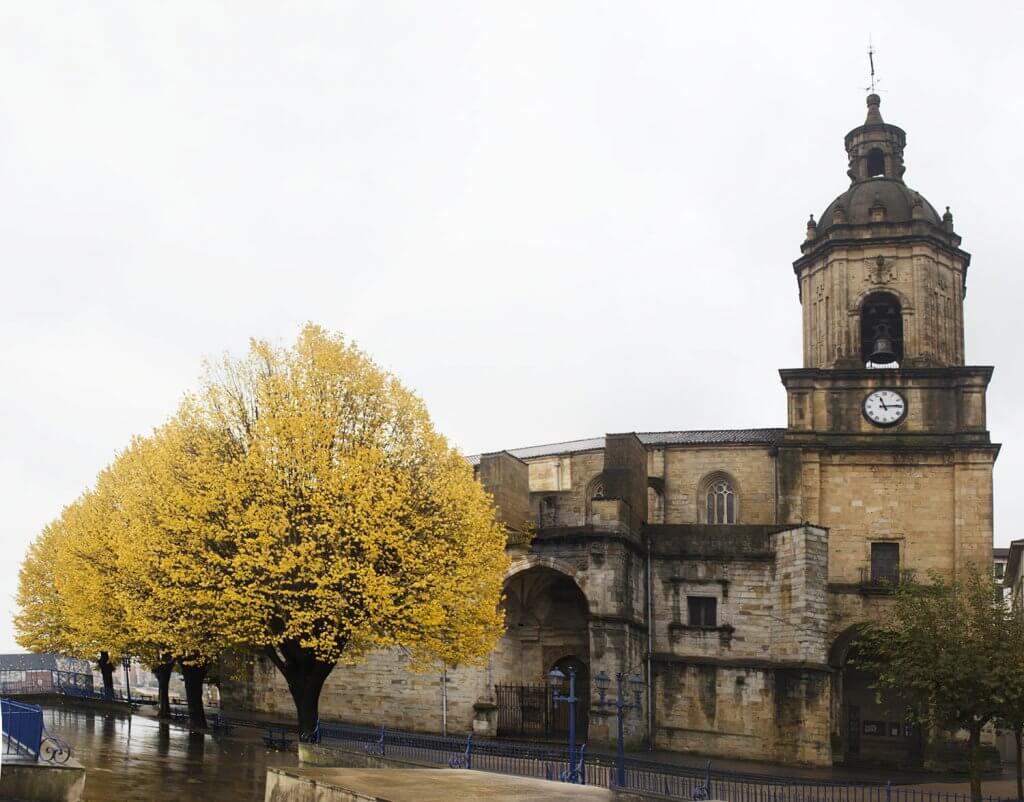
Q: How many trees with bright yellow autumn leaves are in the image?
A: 4